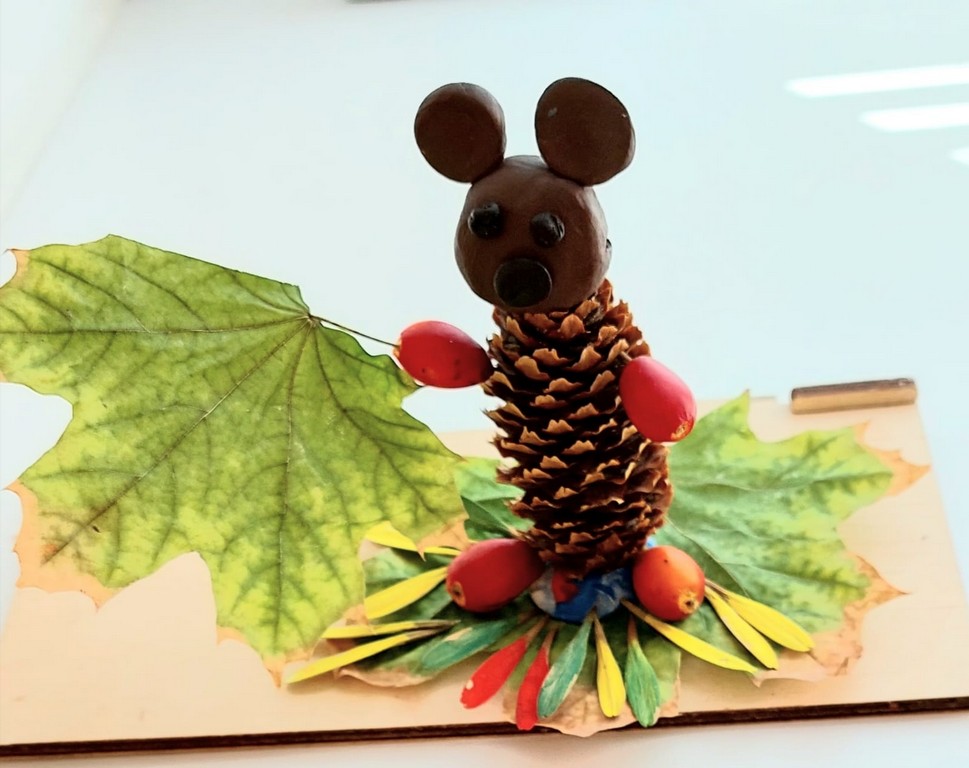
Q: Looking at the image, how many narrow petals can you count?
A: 13